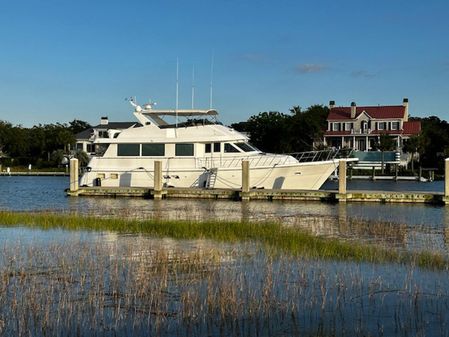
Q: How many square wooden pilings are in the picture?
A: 5